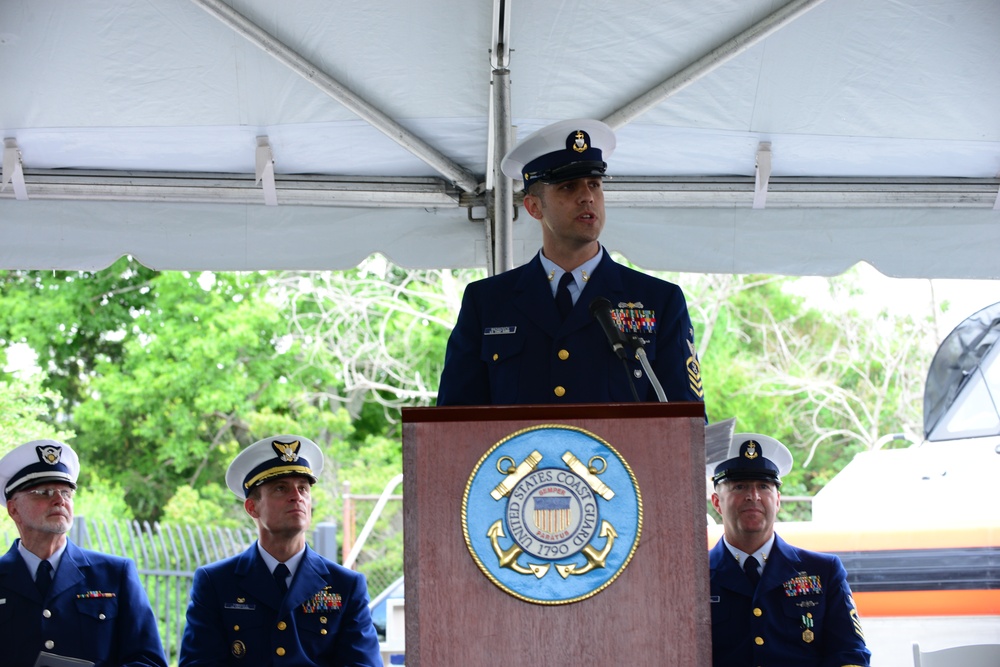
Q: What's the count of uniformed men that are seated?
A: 3